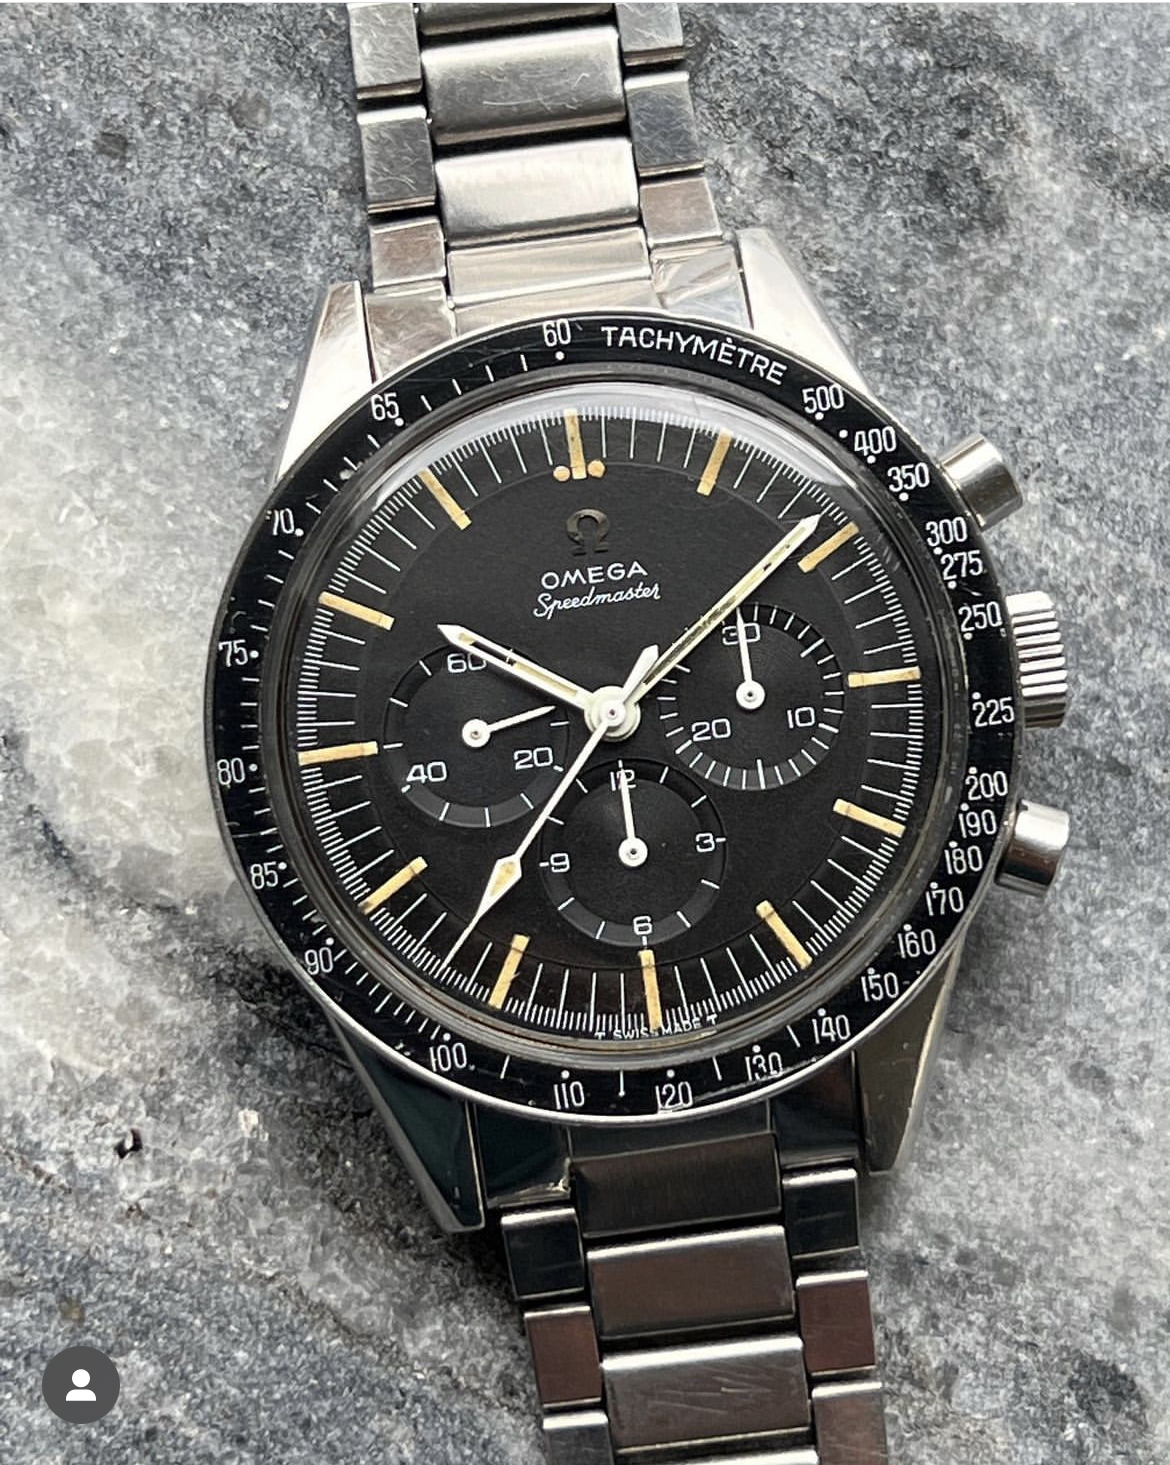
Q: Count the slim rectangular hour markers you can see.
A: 12